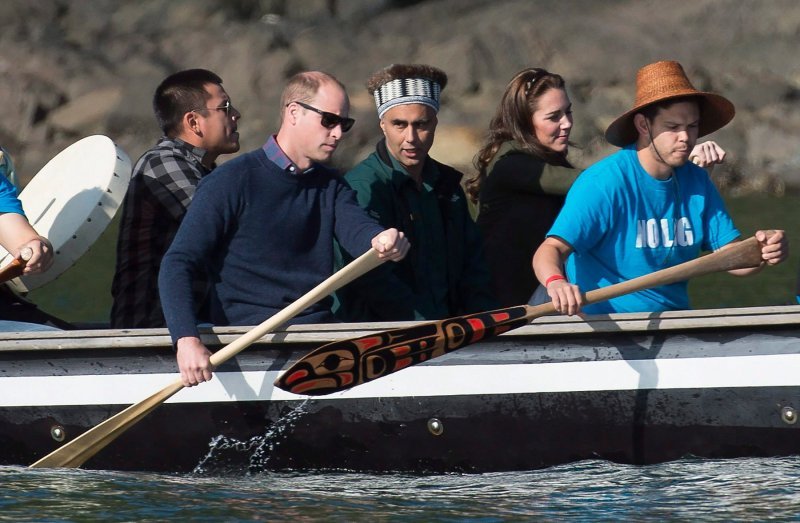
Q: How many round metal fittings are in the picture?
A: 3